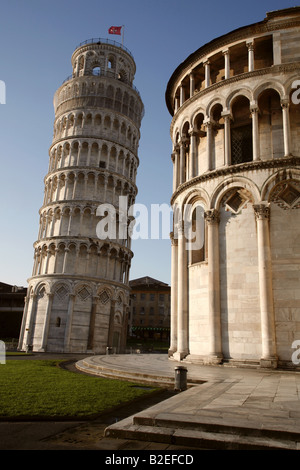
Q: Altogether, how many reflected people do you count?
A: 0